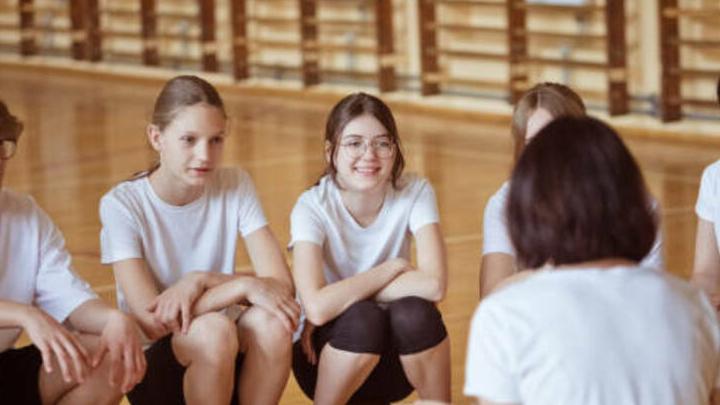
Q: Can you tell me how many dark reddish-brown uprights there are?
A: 12